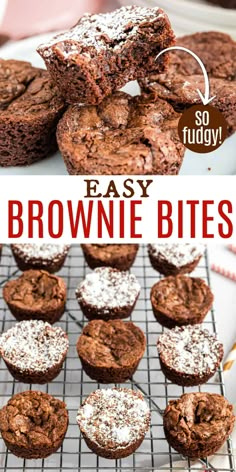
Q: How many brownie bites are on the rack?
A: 12